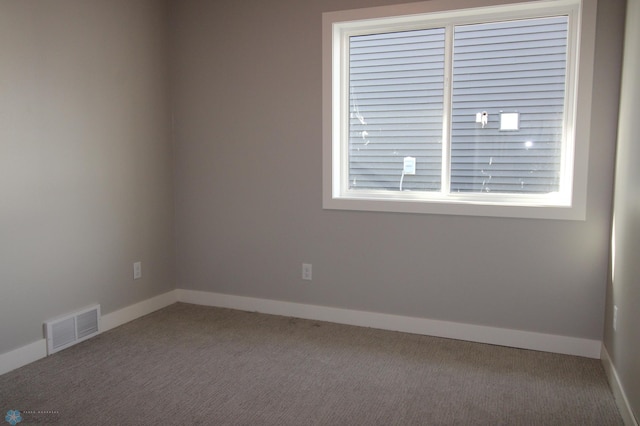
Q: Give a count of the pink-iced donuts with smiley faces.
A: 0